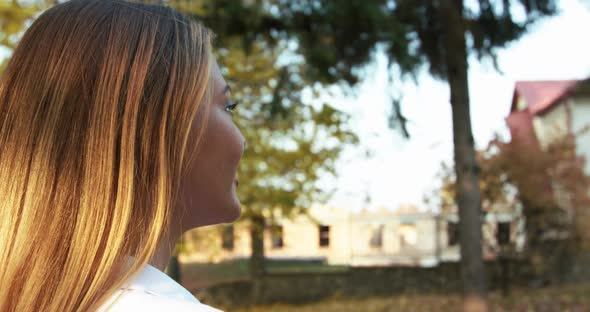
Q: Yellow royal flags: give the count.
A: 0